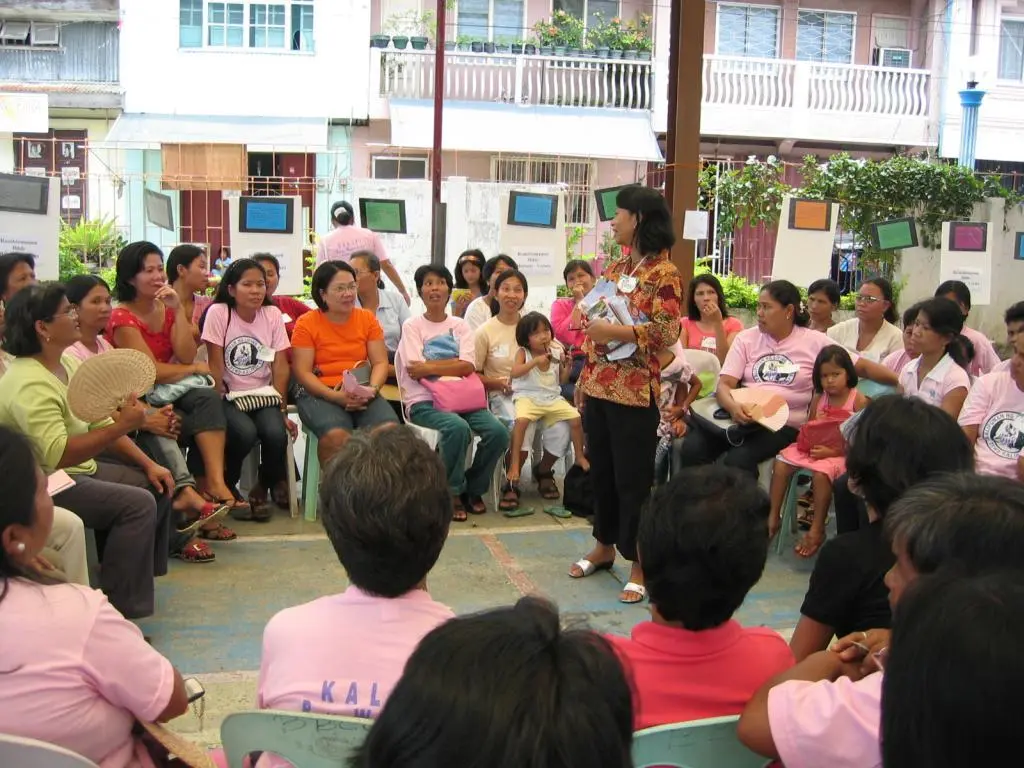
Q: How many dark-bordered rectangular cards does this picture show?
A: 10